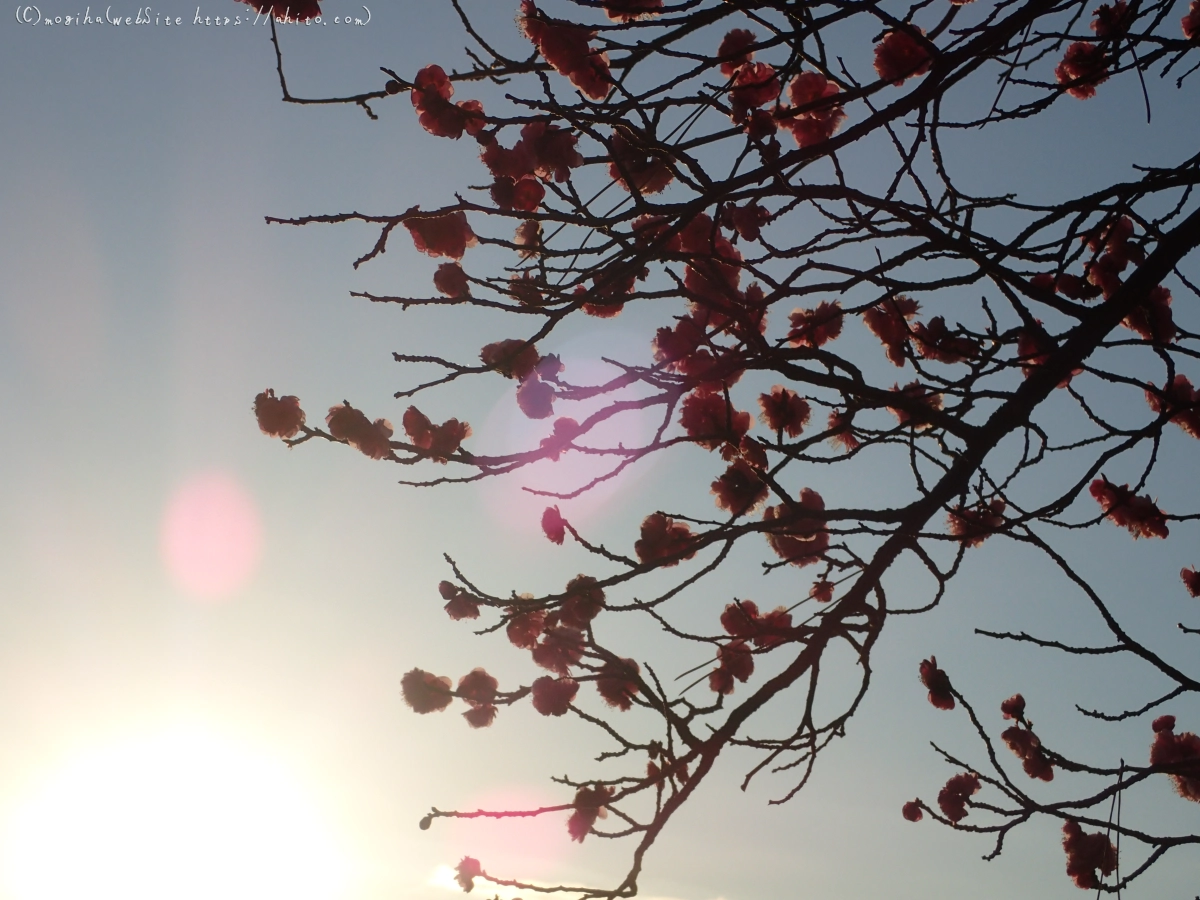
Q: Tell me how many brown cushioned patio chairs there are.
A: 0